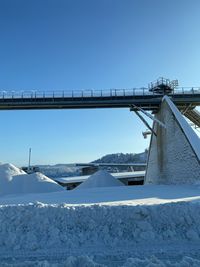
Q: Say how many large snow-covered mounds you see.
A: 3